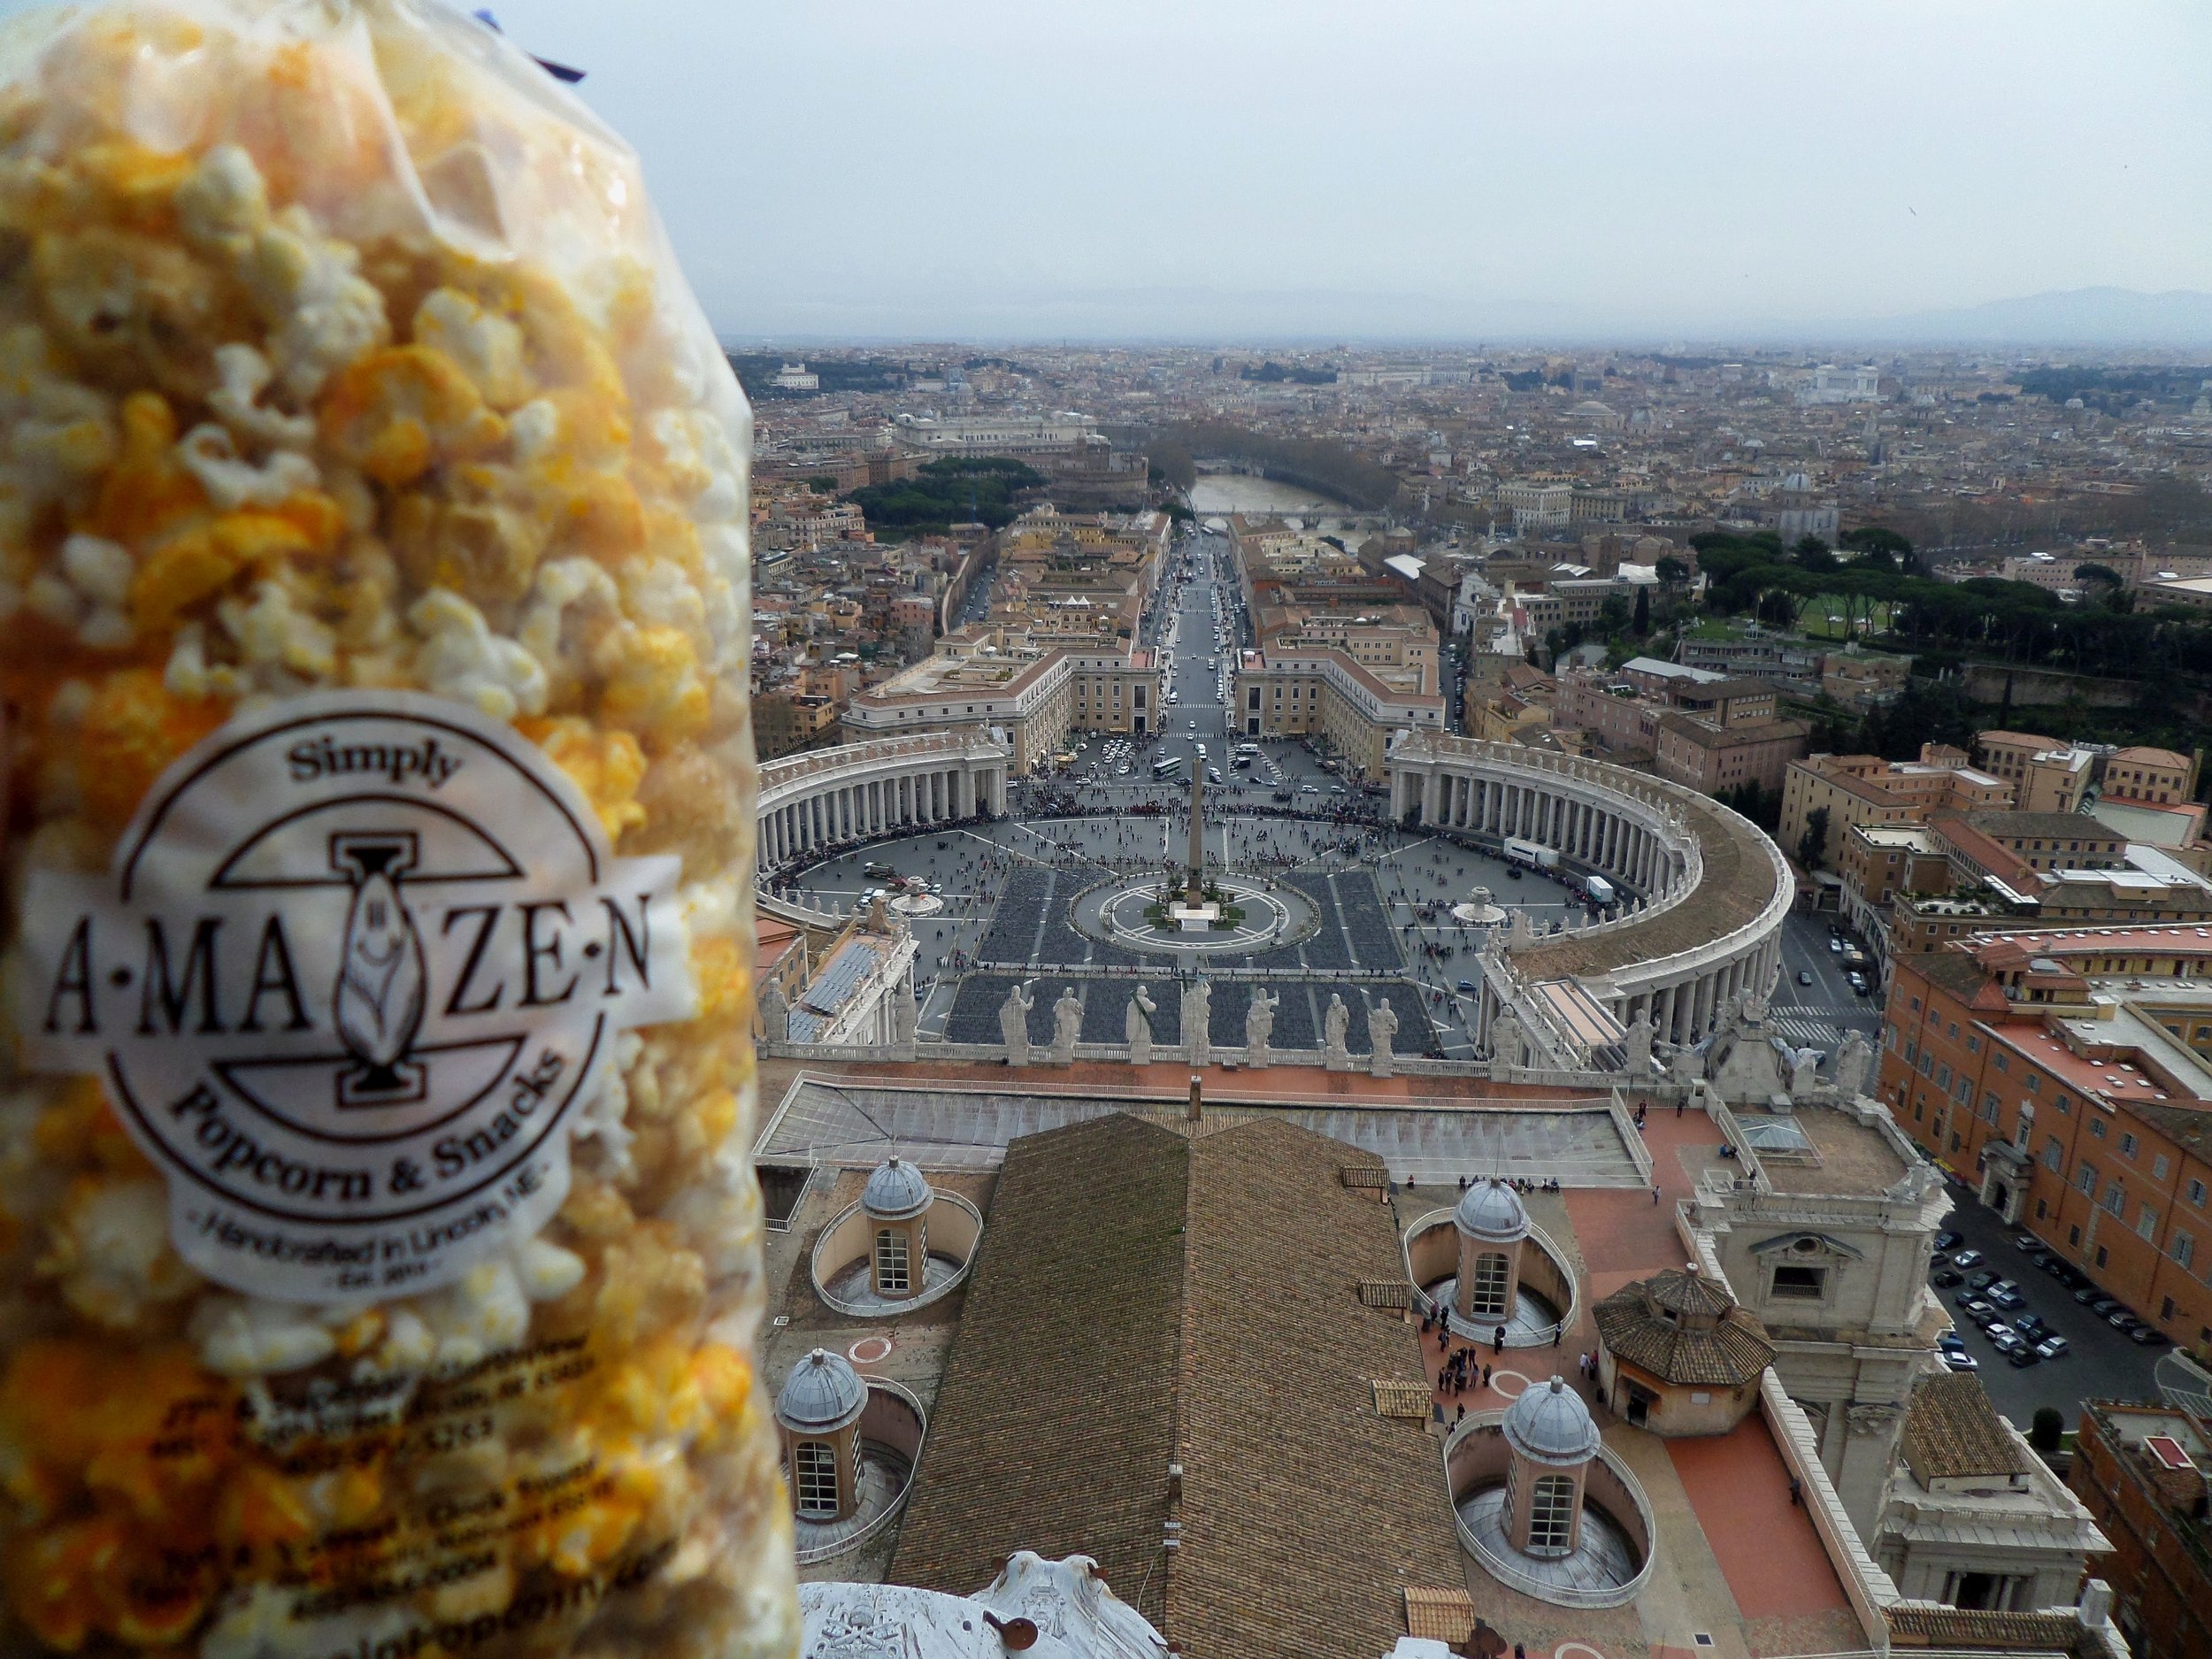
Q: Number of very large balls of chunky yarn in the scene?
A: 0